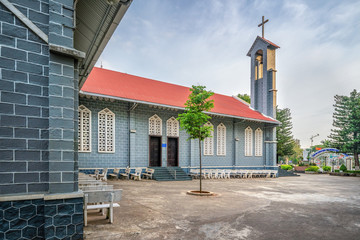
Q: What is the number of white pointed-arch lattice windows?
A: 8